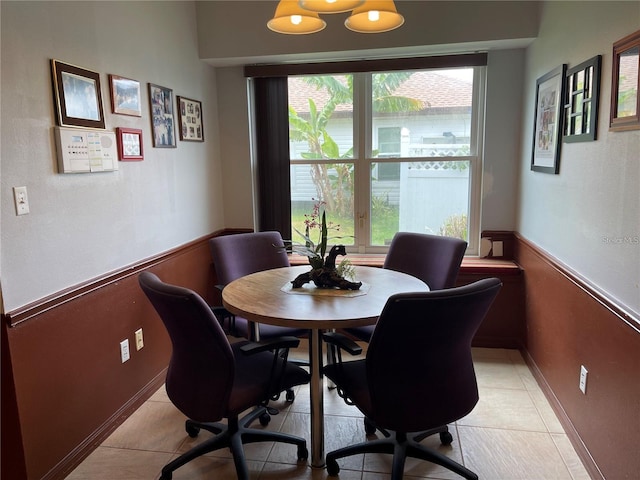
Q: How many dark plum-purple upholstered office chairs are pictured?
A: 4